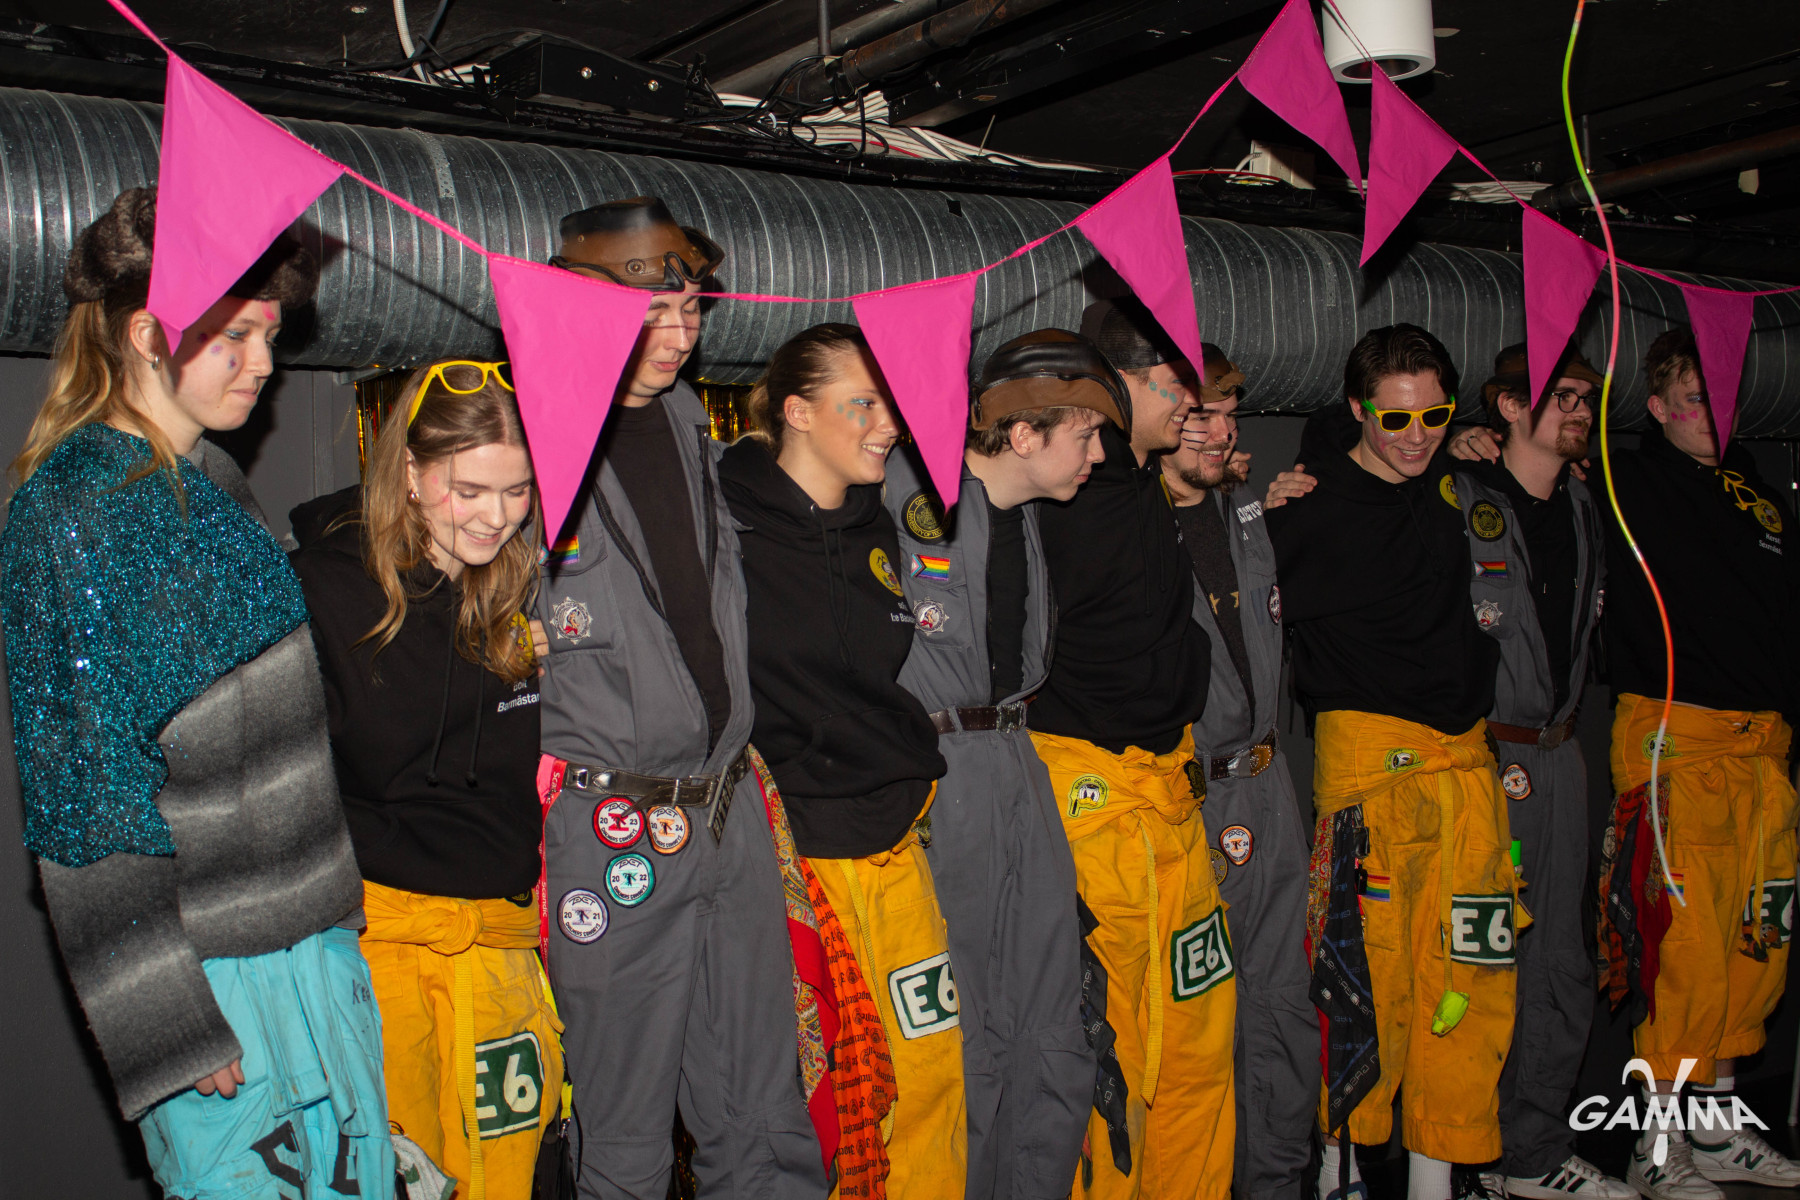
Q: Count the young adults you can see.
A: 10